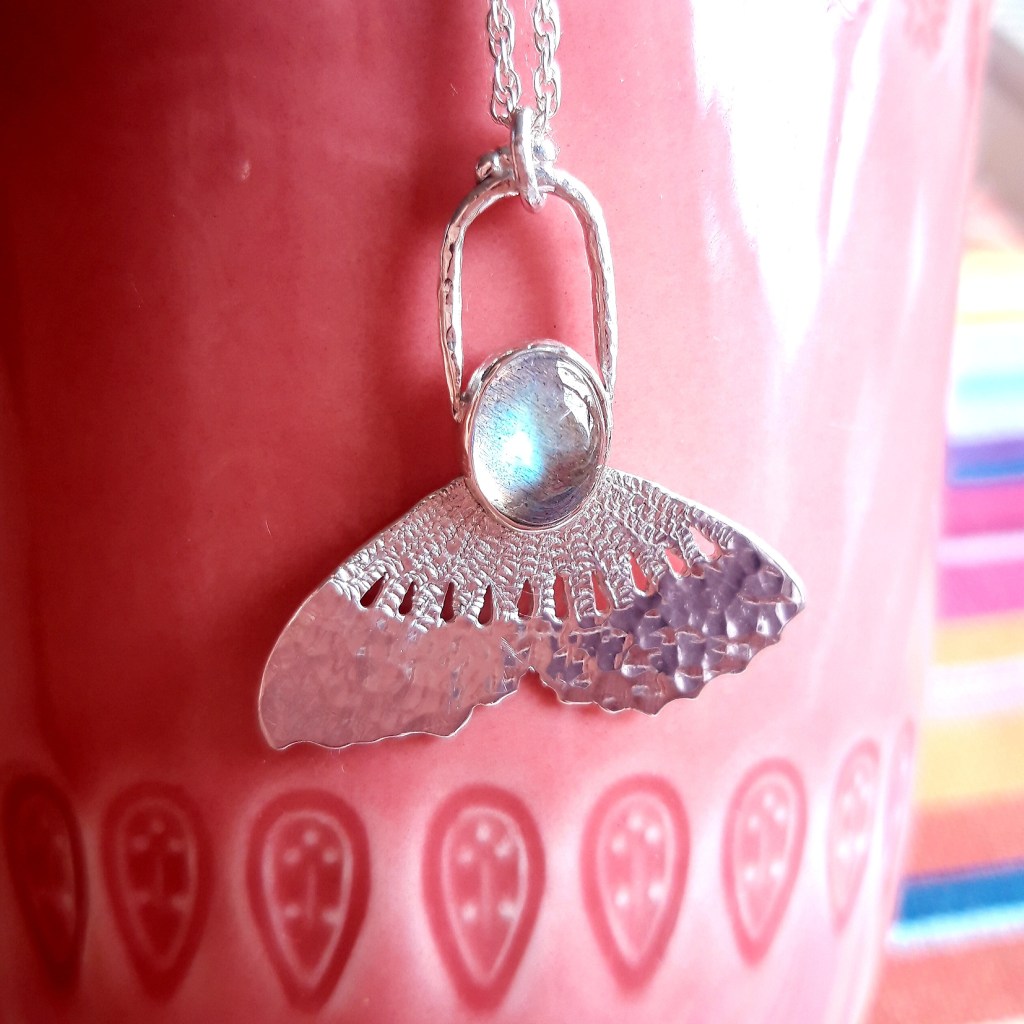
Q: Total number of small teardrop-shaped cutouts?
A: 10